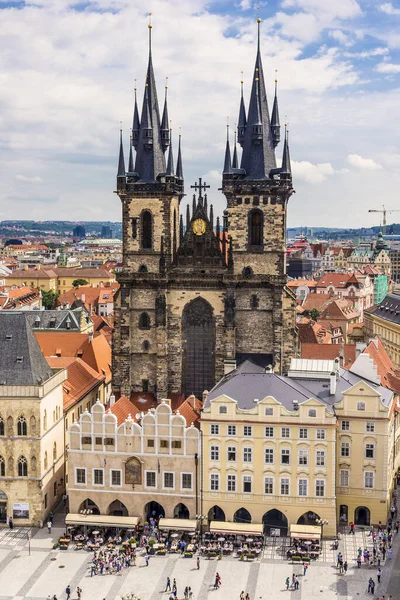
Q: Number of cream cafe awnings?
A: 4